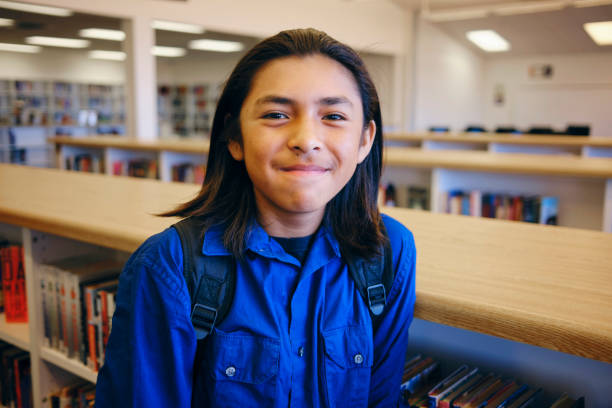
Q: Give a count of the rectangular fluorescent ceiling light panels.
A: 11